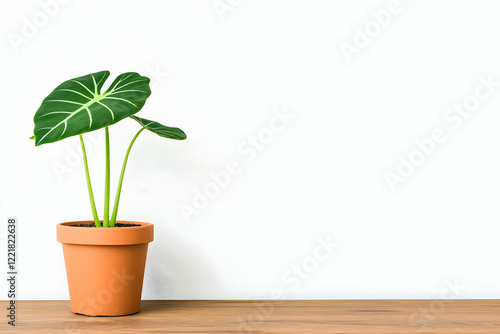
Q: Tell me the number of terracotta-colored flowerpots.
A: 1